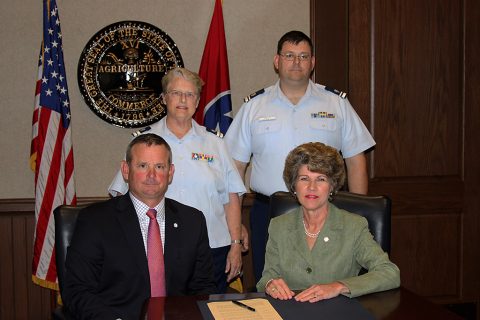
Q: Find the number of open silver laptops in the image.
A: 0